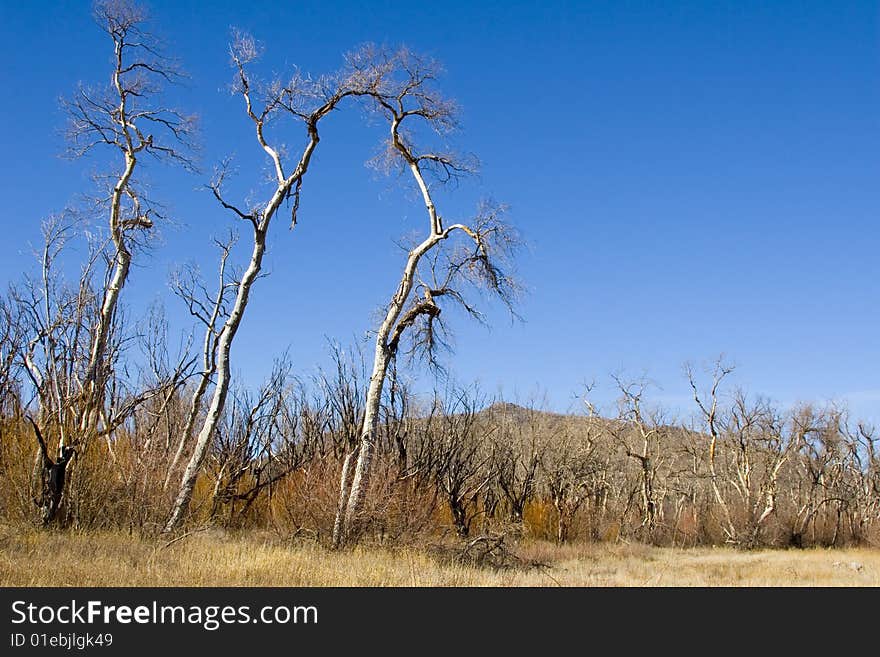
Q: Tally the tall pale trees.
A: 3